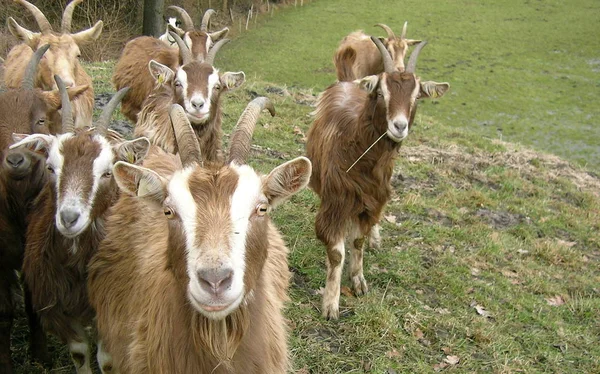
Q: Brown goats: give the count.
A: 8